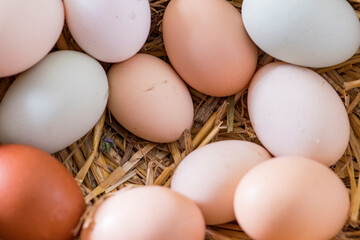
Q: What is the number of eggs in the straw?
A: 11